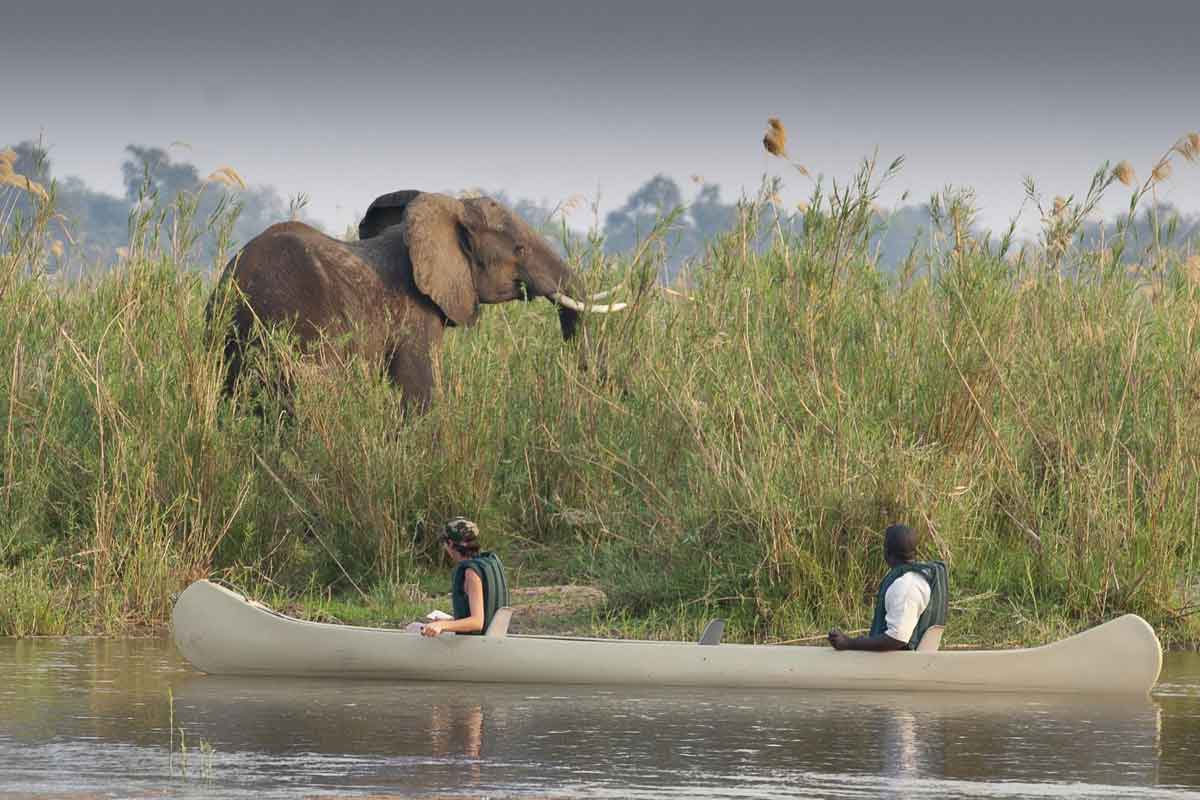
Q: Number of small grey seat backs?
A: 3